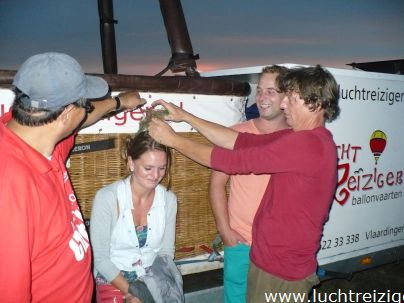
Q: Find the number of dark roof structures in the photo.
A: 1